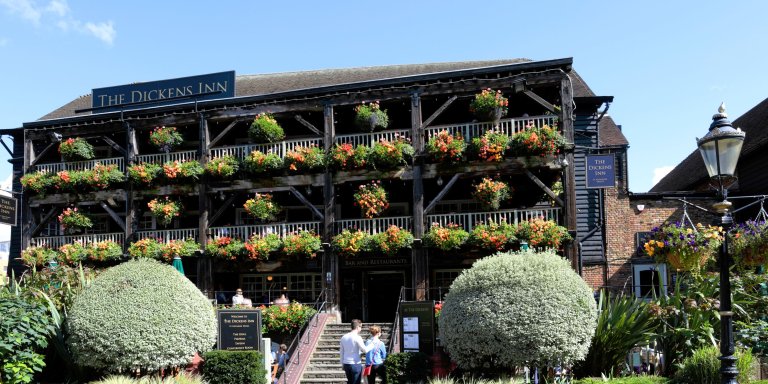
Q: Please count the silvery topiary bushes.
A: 2